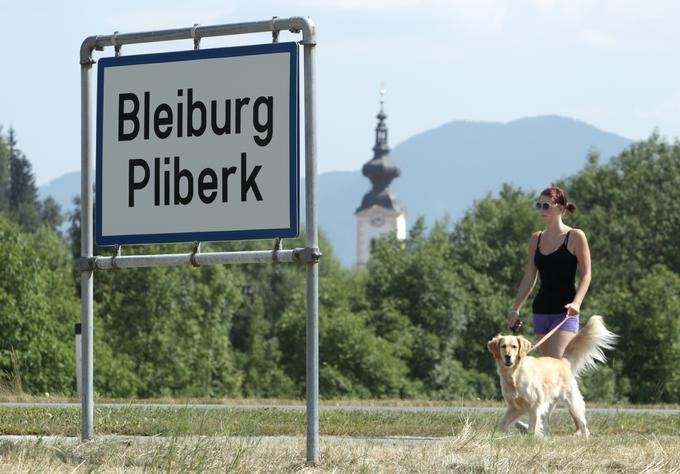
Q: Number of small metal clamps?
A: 6